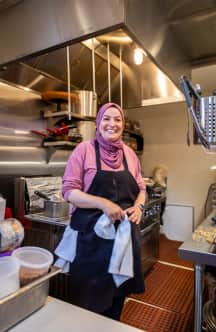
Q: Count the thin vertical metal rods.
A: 4